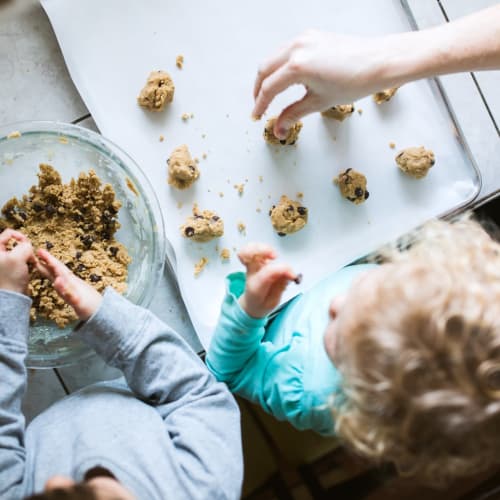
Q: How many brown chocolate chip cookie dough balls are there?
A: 9